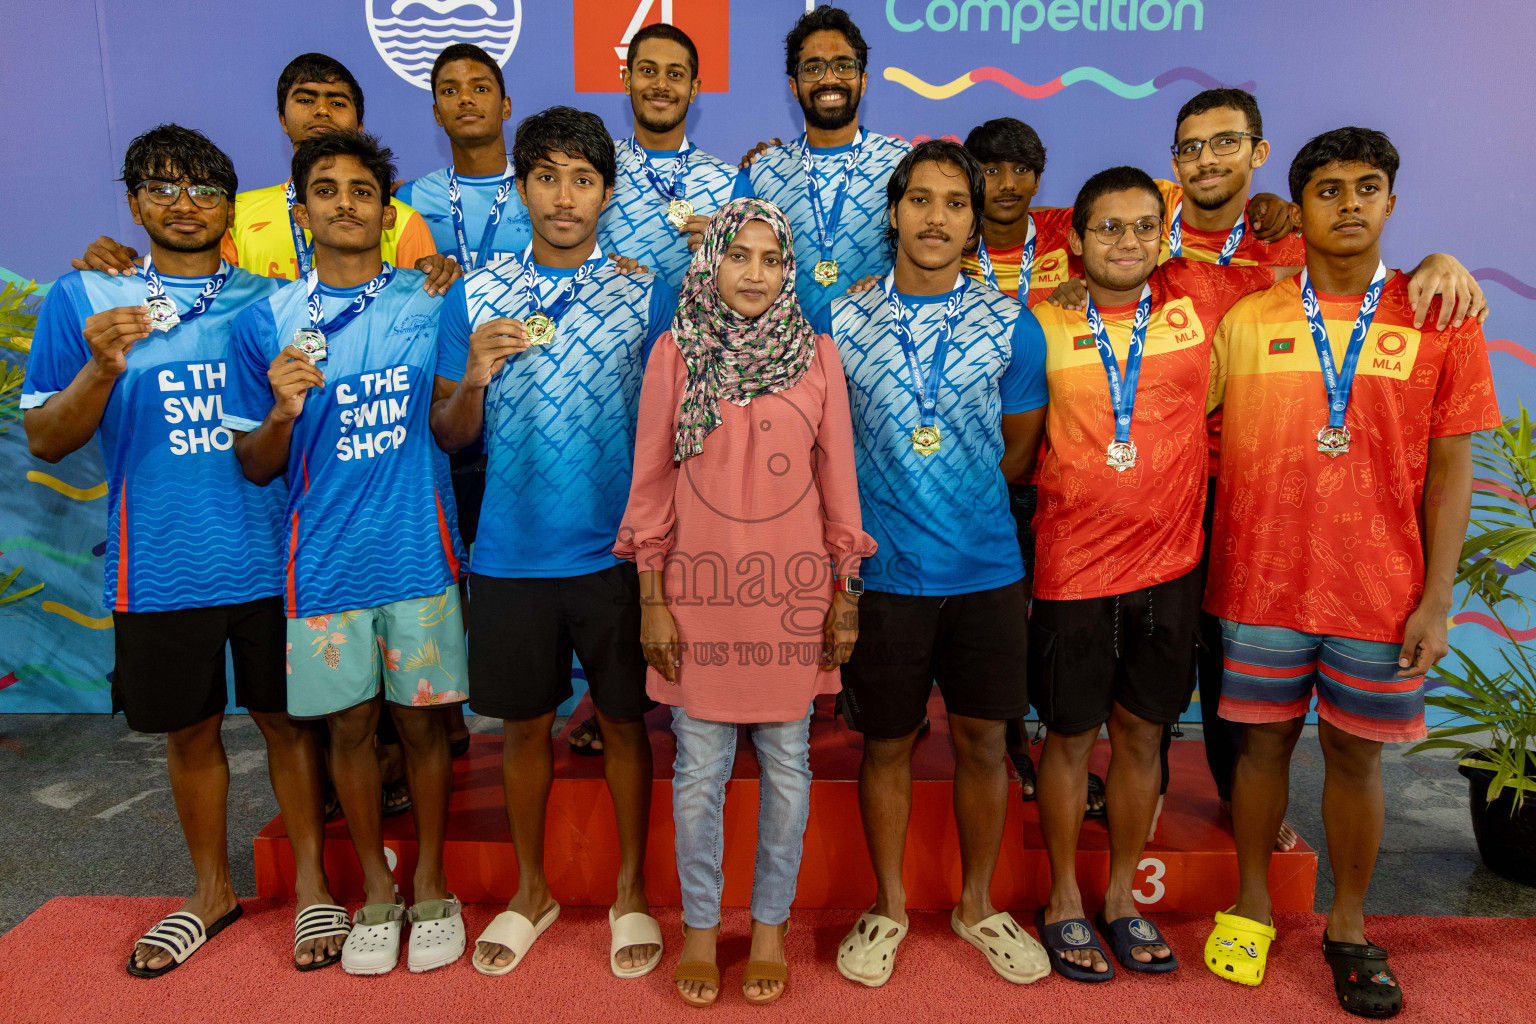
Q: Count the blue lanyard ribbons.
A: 12